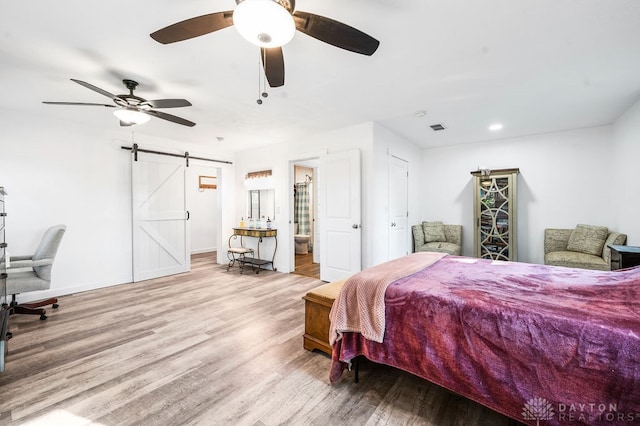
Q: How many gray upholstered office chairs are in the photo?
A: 1